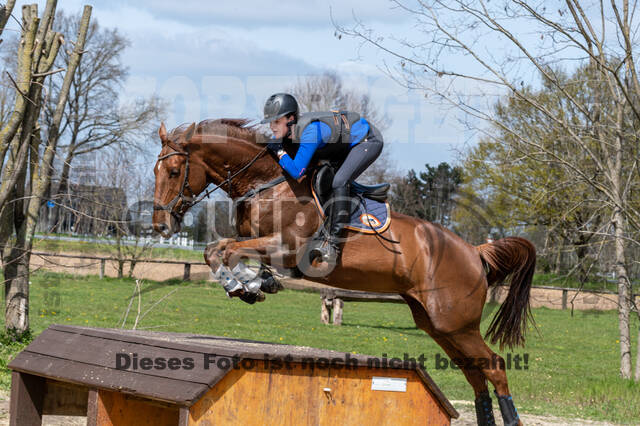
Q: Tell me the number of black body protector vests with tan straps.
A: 1